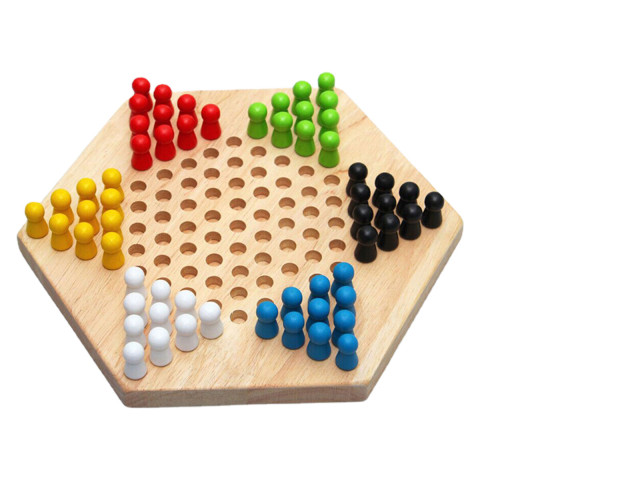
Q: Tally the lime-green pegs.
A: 10